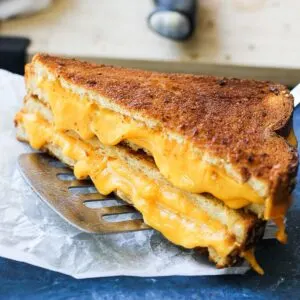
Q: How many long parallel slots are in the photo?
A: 5